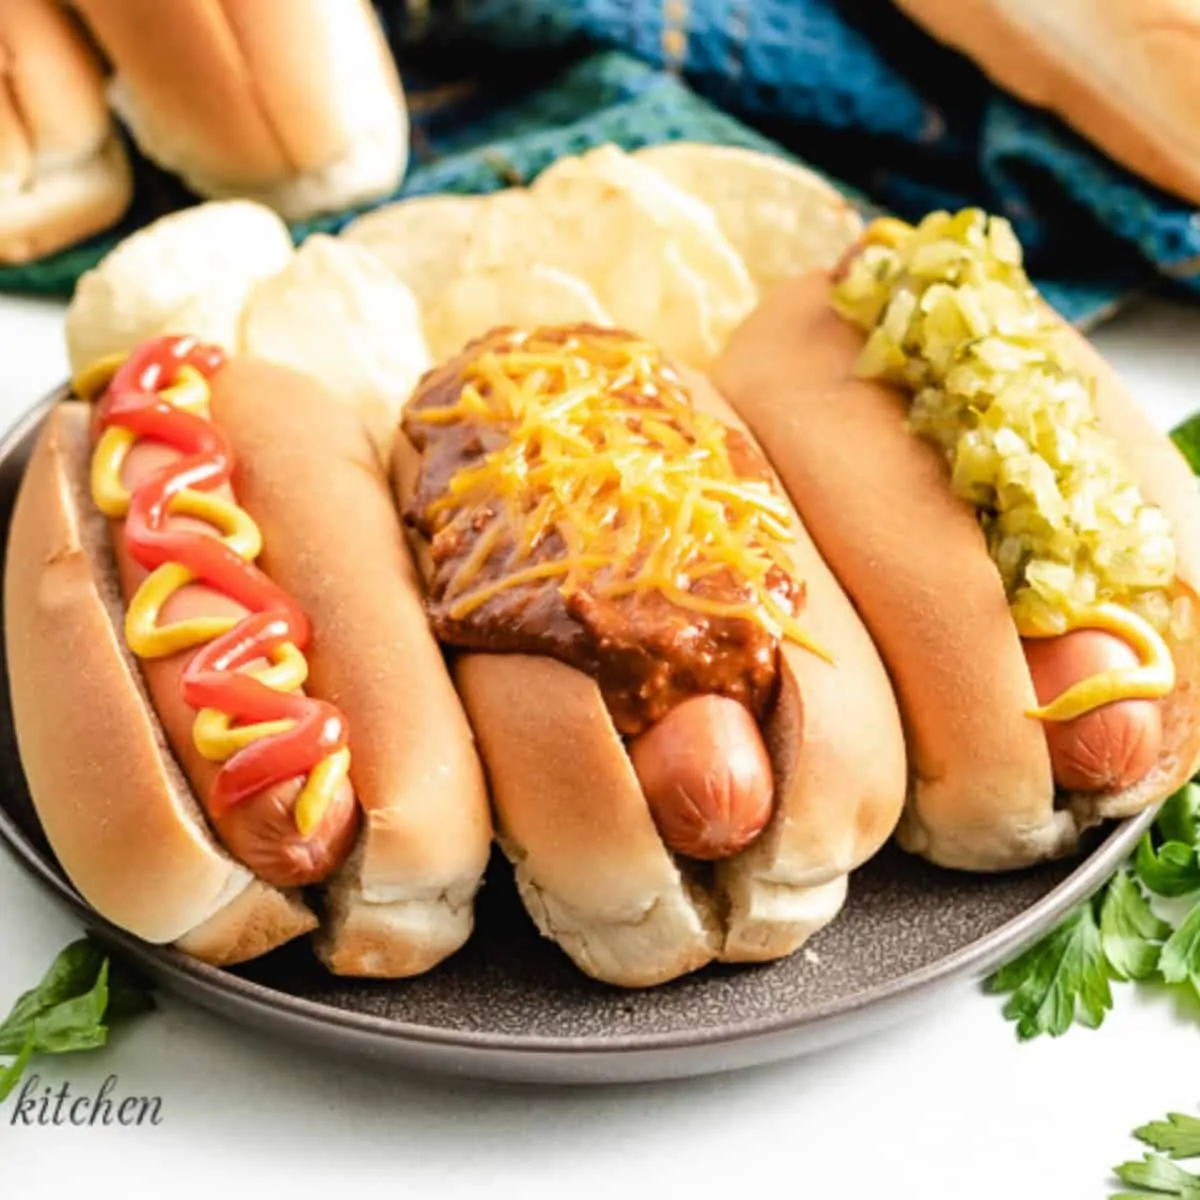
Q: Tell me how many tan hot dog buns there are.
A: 6